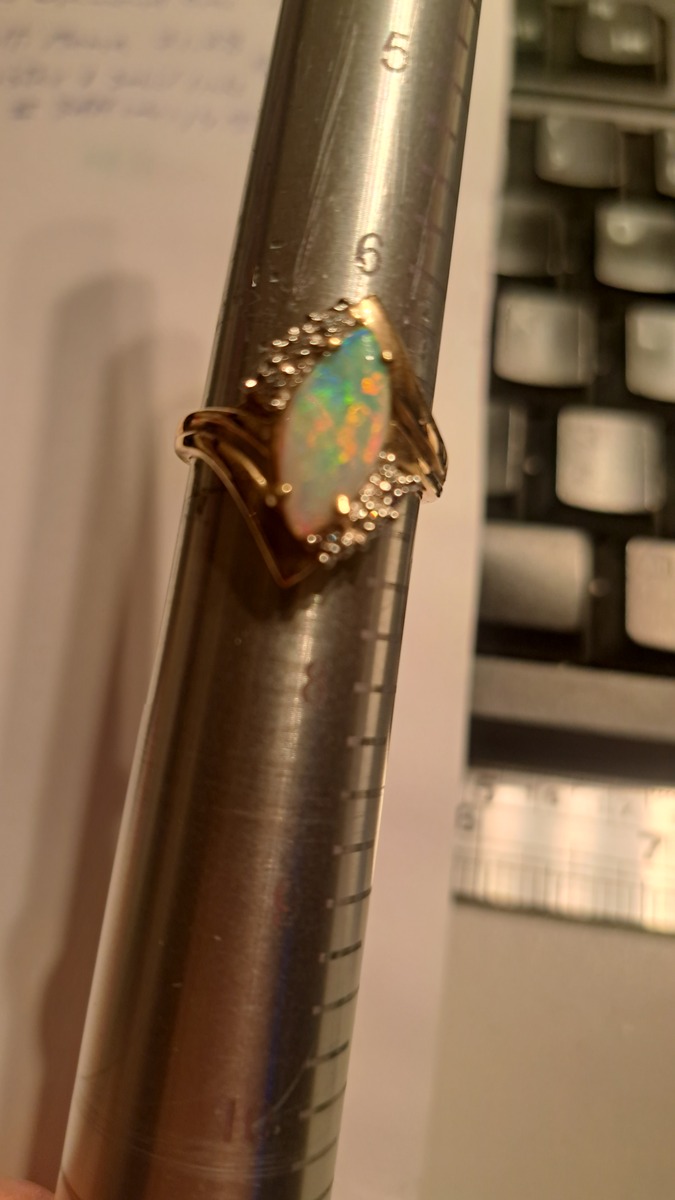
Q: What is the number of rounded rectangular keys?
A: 12